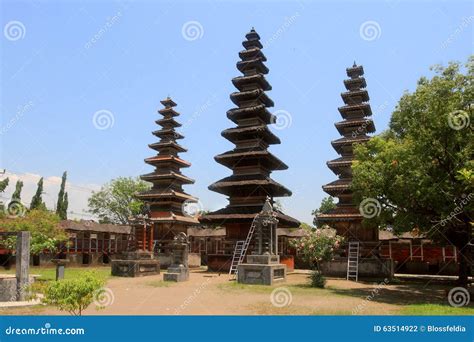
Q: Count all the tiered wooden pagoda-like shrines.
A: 3